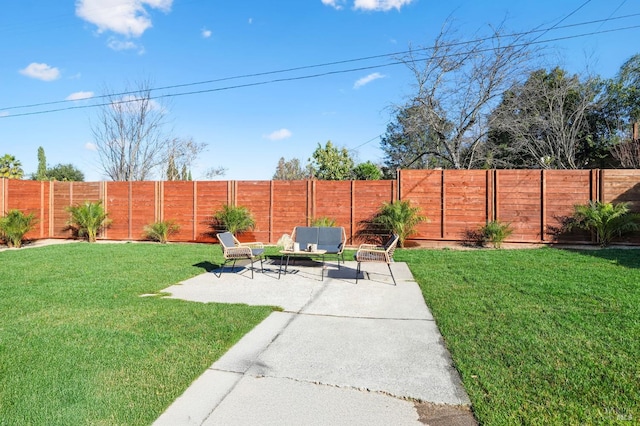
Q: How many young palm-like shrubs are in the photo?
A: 8